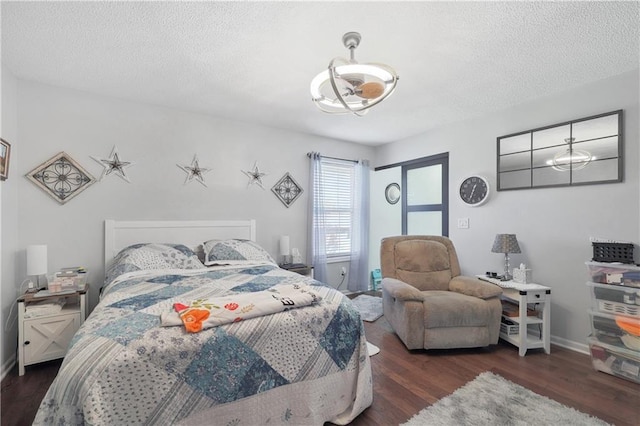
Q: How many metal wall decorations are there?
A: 5